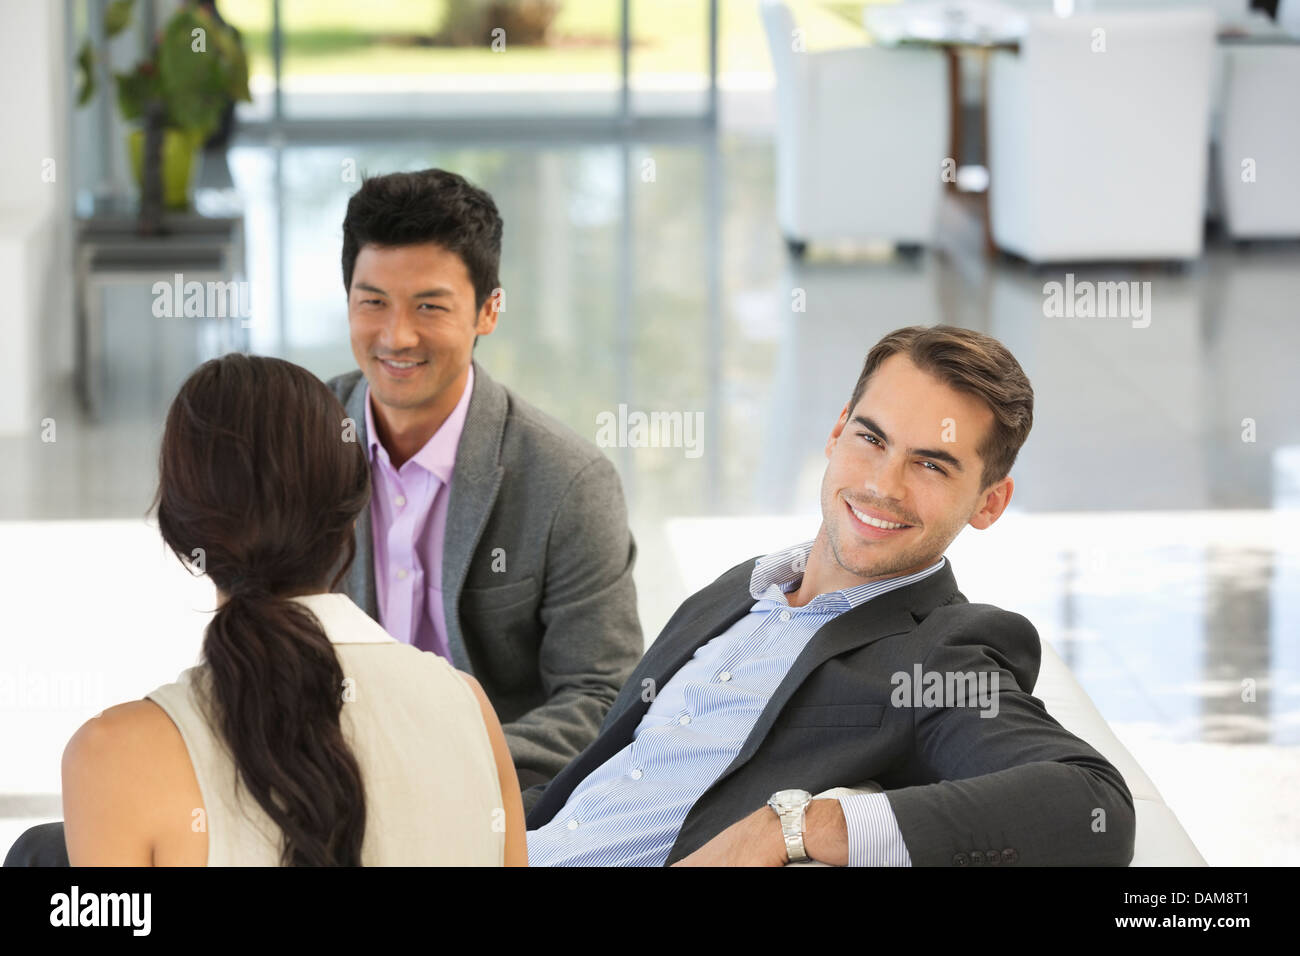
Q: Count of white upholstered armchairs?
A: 3